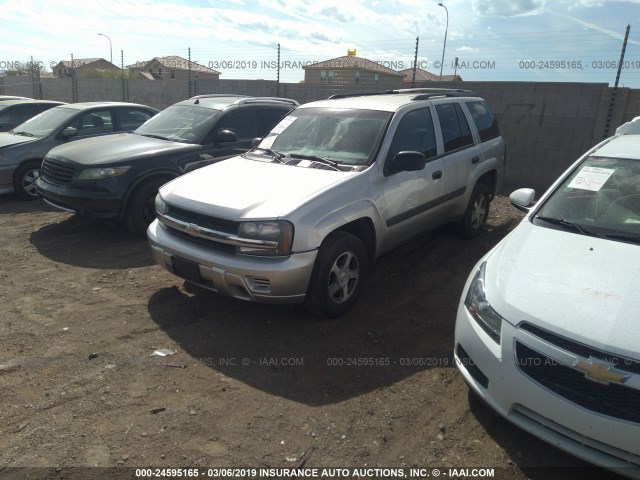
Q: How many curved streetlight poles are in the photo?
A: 2